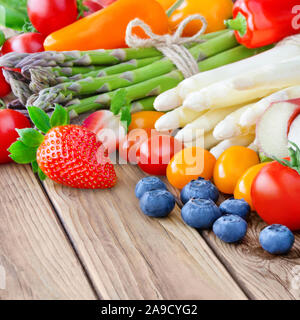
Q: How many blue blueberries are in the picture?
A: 7